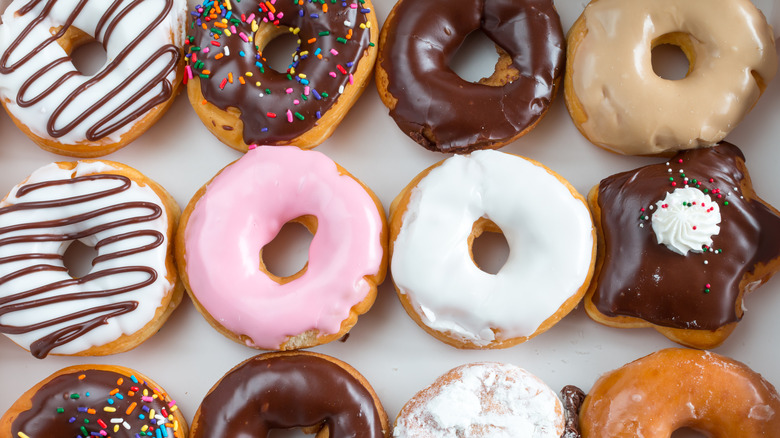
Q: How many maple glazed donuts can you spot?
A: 1